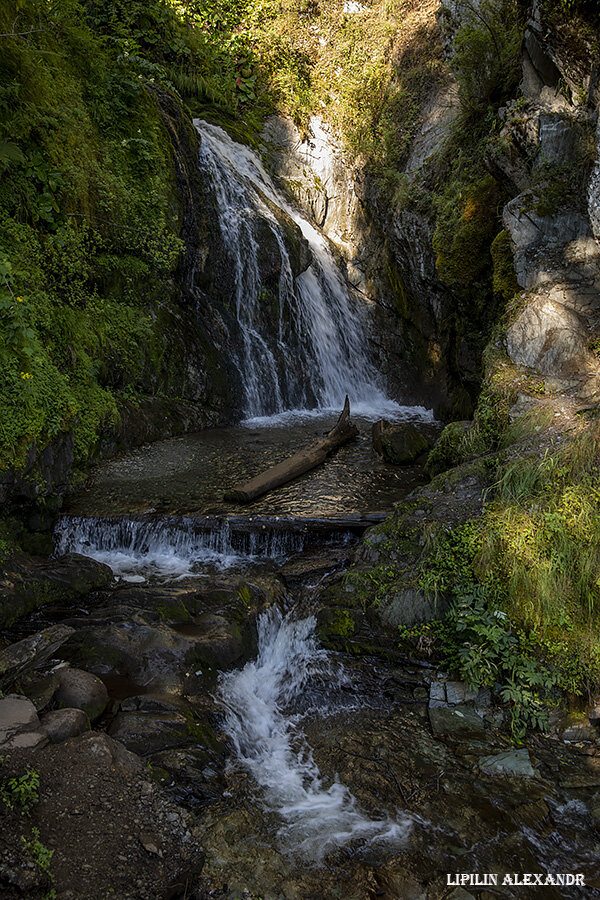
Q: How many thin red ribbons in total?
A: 0